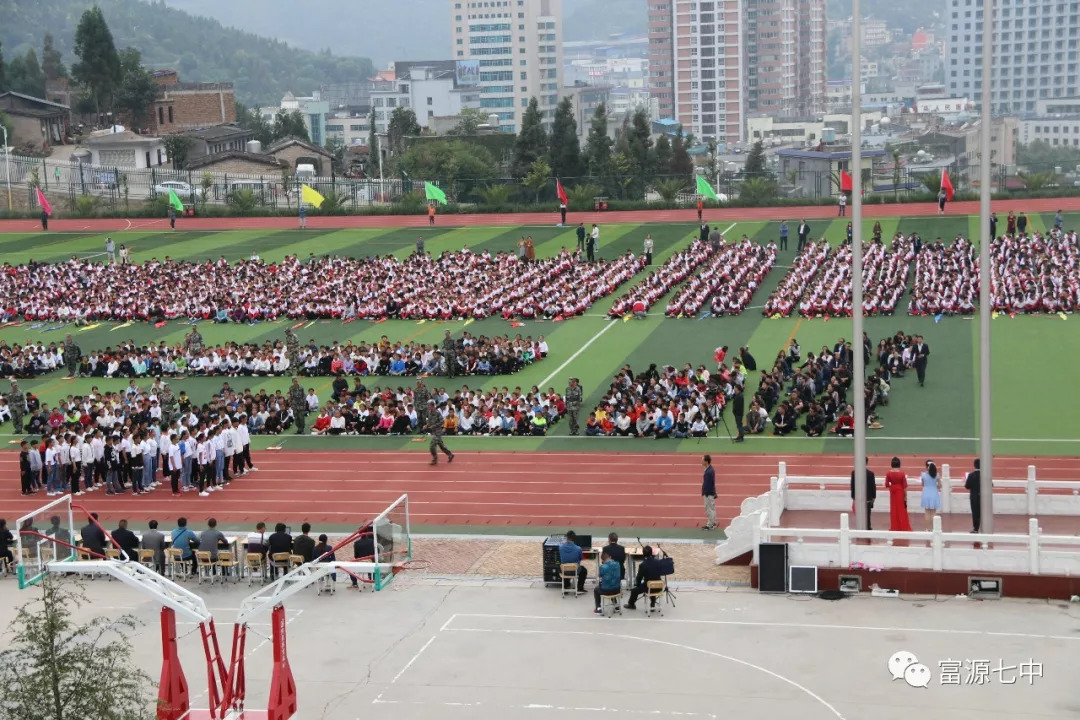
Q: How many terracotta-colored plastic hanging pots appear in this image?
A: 0